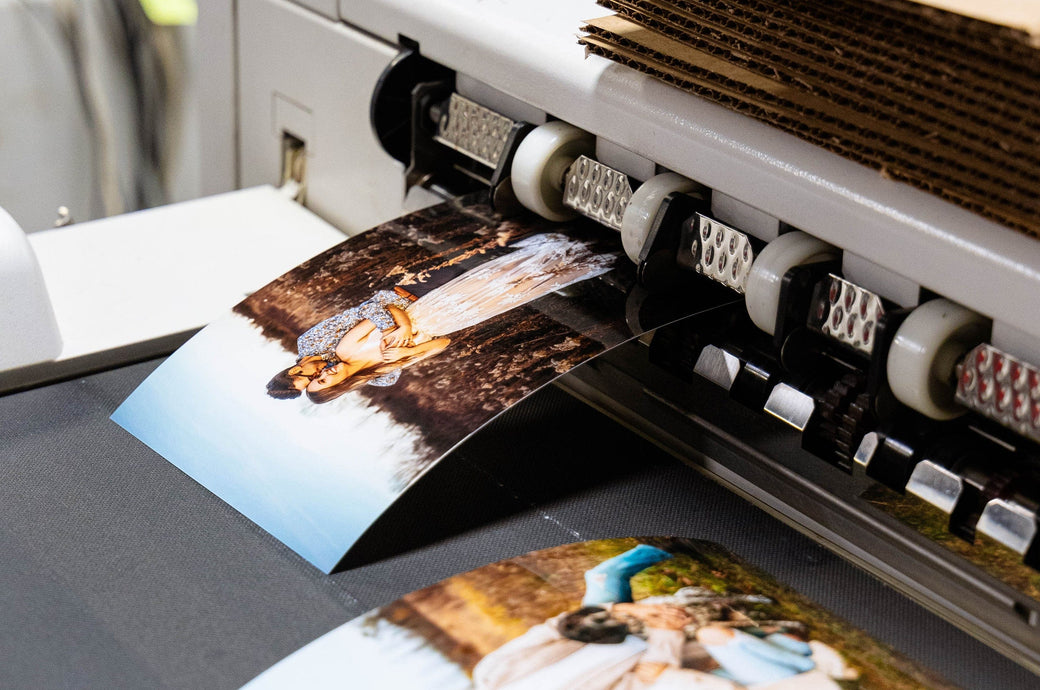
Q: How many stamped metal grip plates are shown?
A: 5